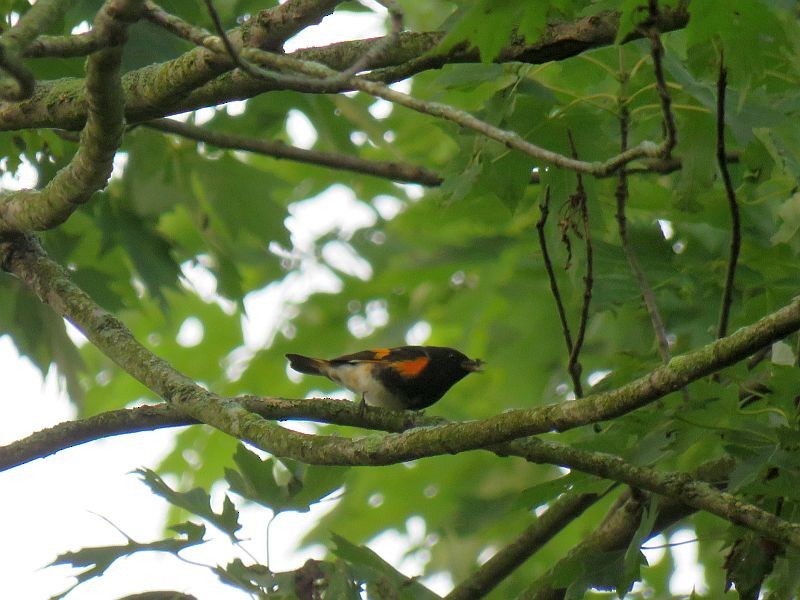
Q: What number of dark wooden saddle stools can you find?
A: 0